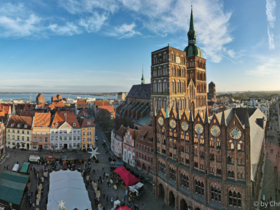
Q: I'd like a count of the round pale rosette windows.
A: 6